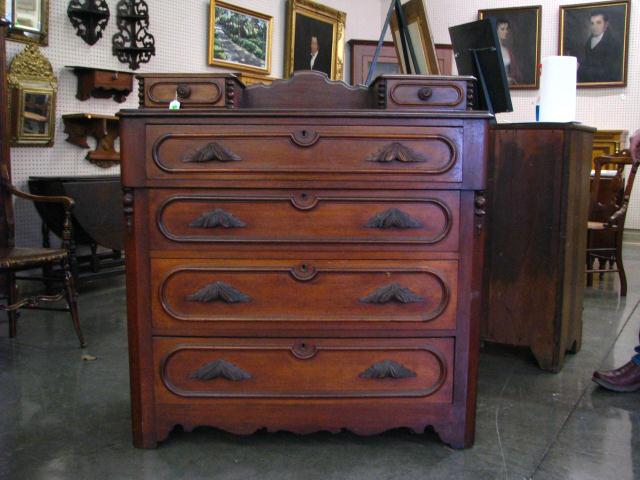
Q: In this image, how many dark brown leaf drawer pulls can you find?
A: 8